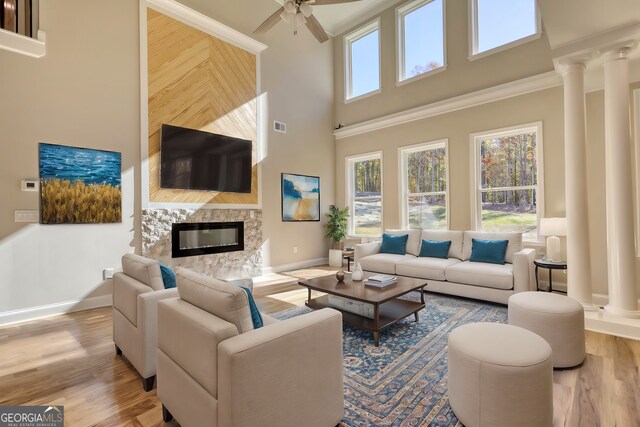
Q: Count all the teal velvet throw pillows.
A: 5